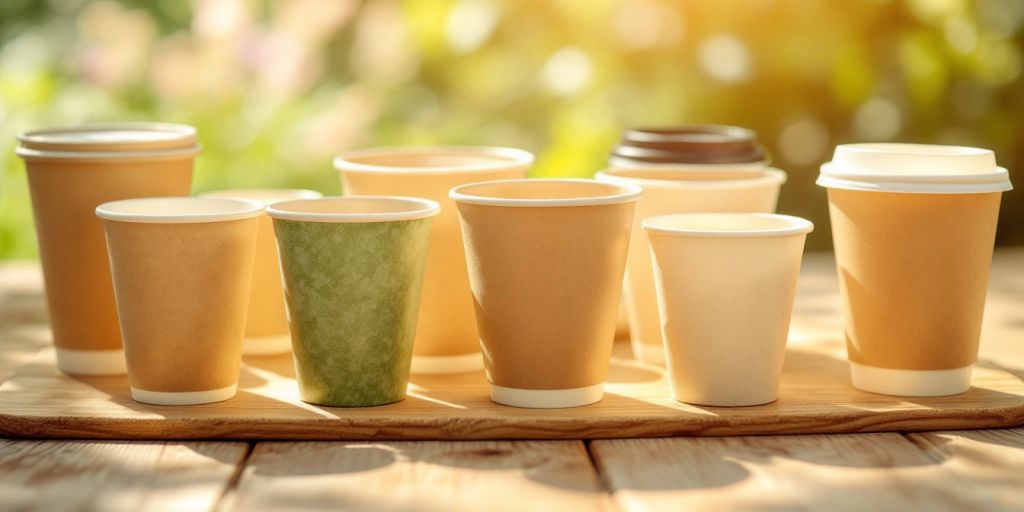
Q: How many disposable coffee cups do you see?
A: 10